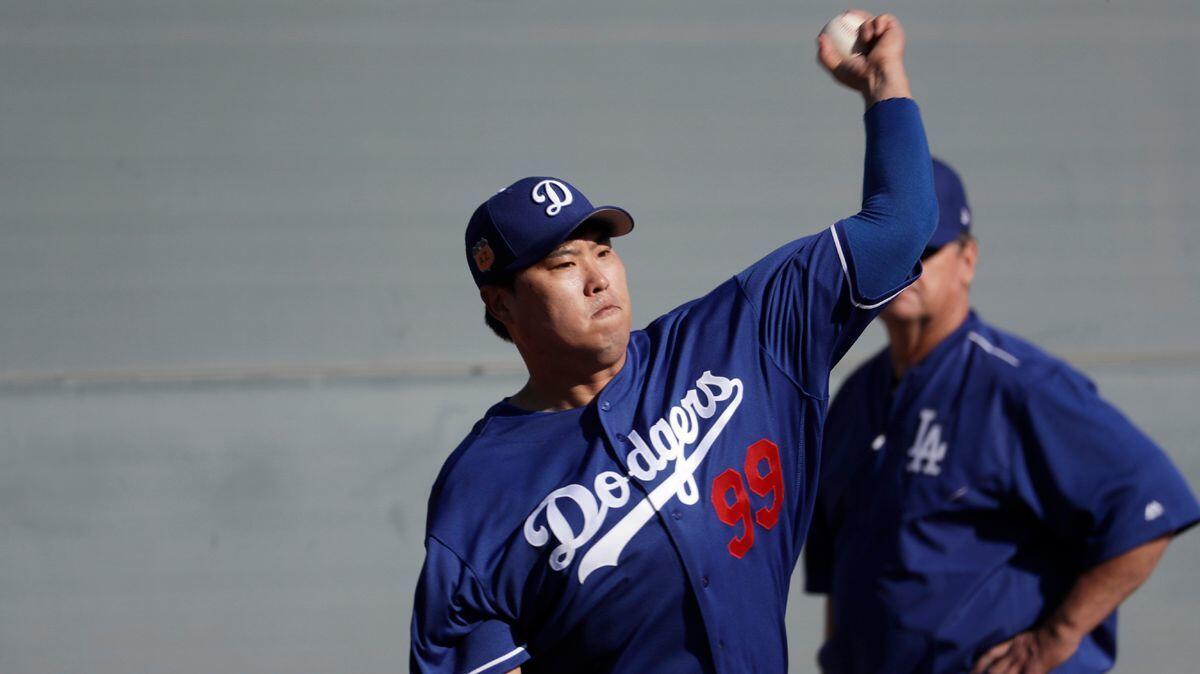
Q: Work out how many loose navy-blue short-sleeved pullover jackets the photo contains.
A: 1